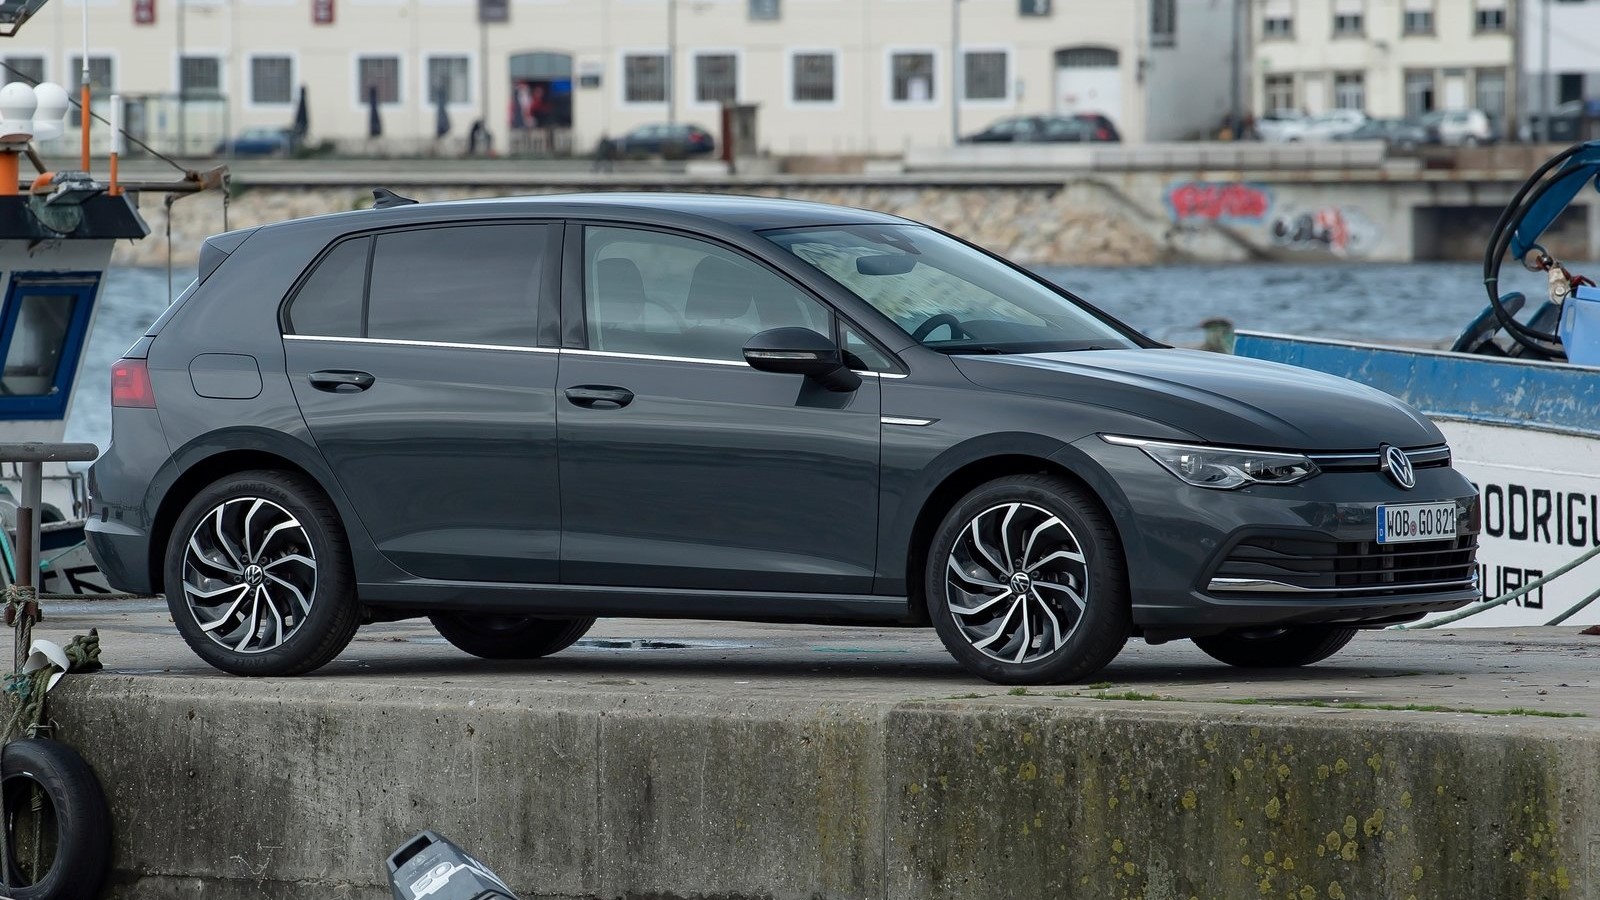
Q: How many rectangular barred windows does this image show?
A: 11